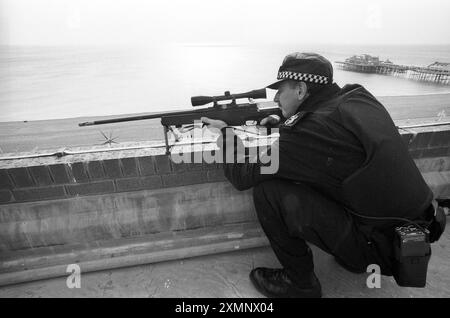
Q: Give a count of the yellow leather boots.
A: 0